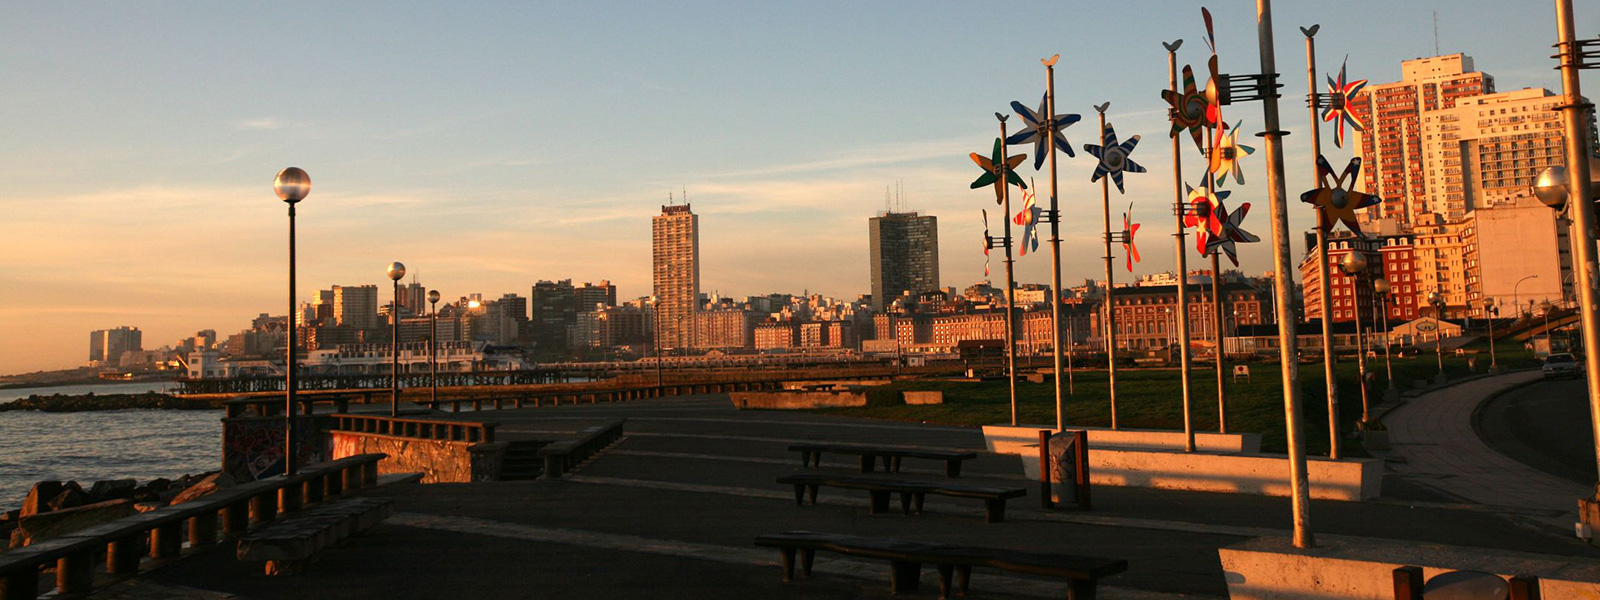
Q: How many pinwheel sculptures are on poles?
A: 13